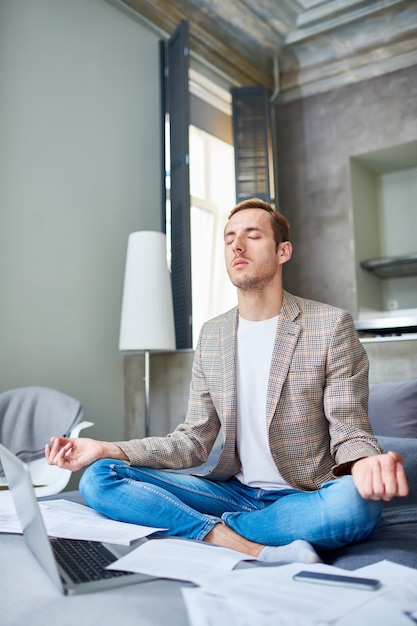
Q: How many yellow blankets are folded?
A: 0